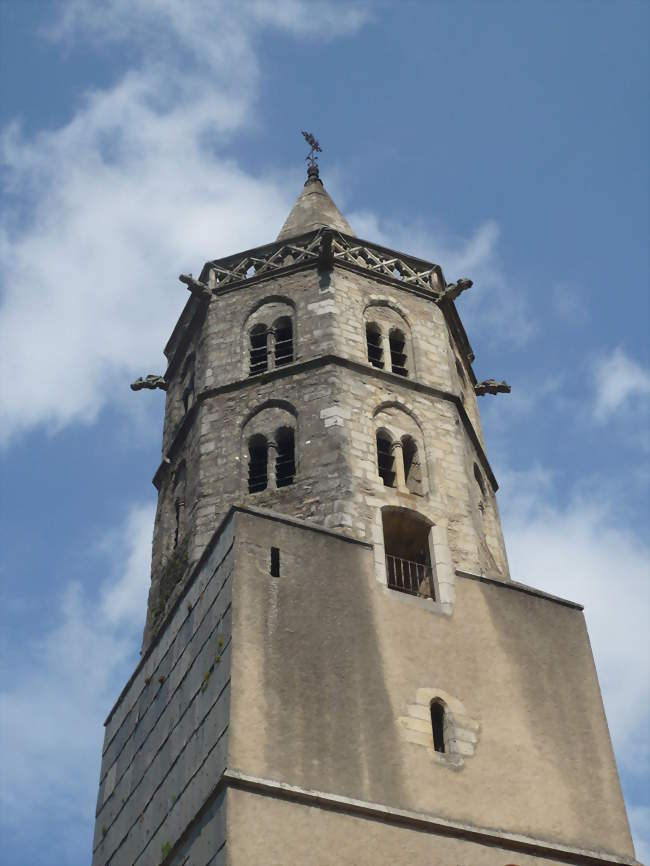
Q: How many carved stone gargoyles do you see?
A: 5